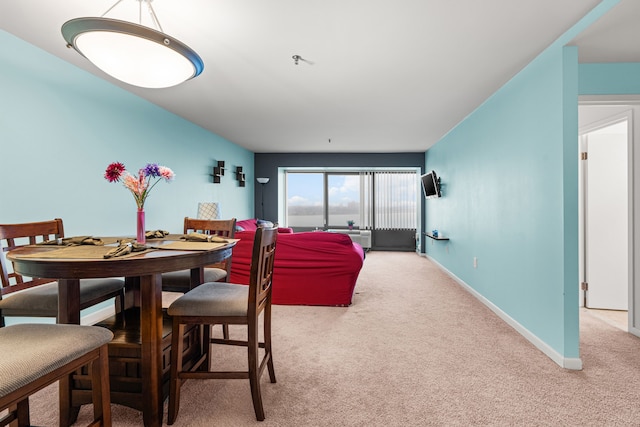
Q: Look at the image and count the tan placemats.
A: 4